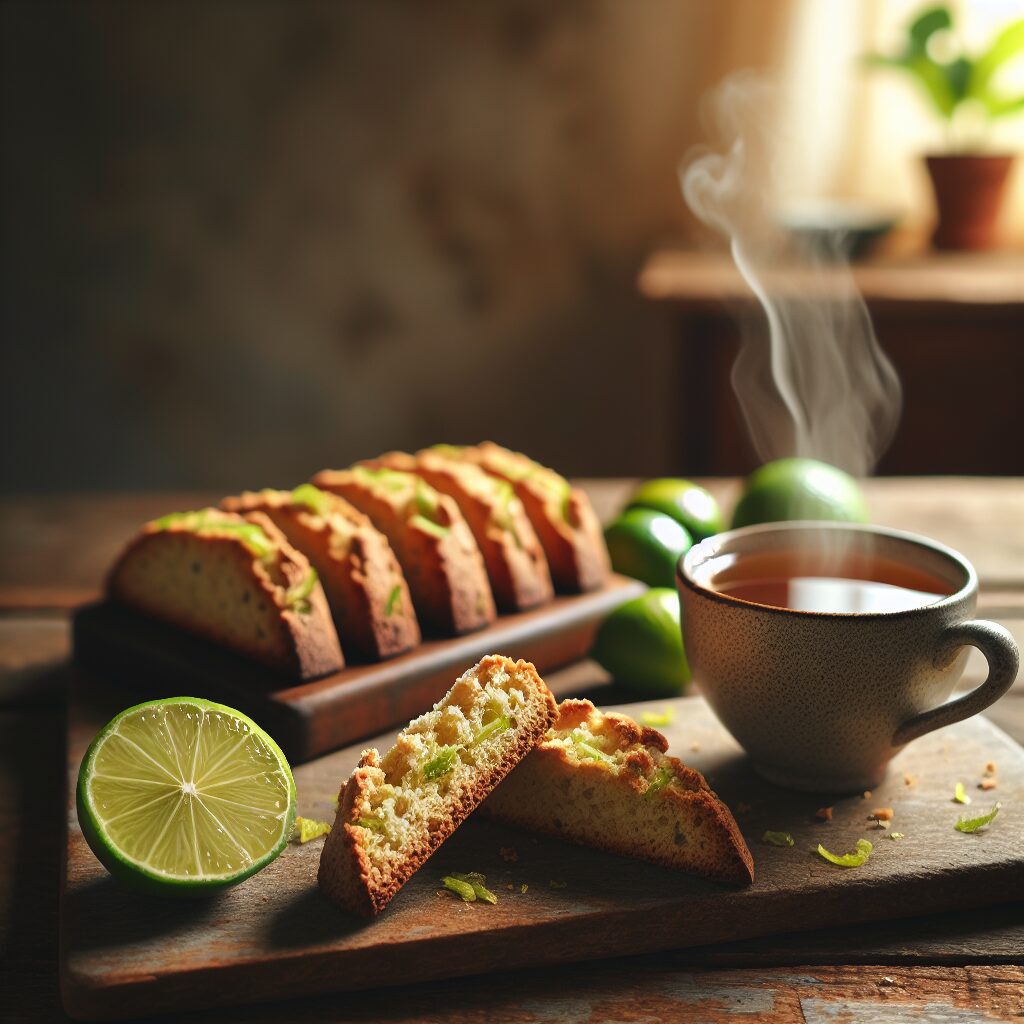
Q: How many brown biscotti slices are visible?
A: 7